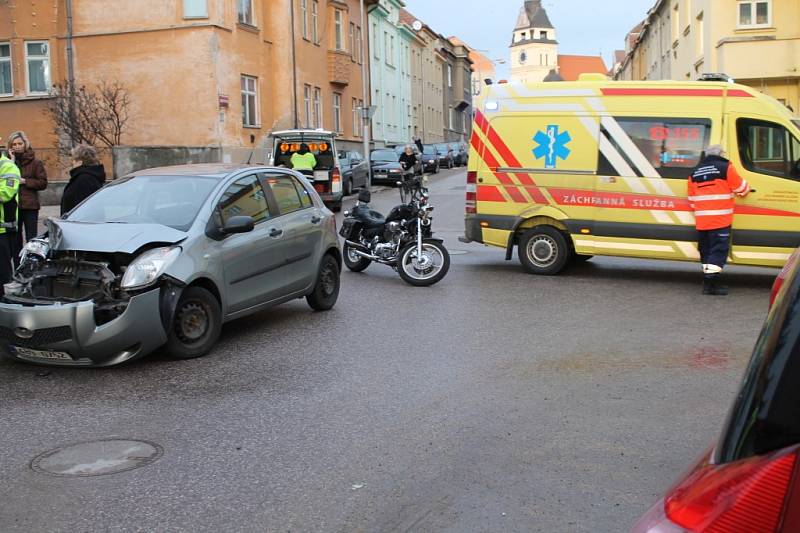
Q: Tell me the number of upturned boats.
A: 0